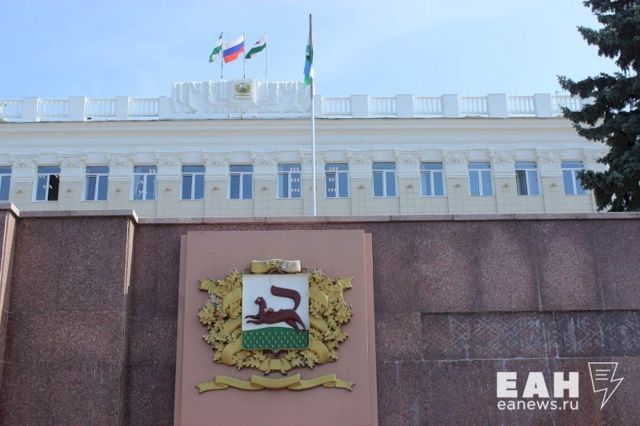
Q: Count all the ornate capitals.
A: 13